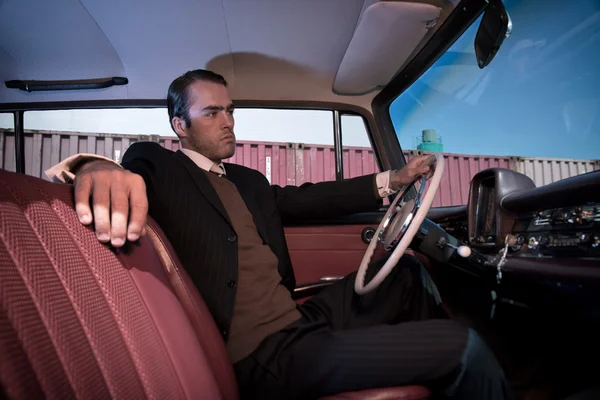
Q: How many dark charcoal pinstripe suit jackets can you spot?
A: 1